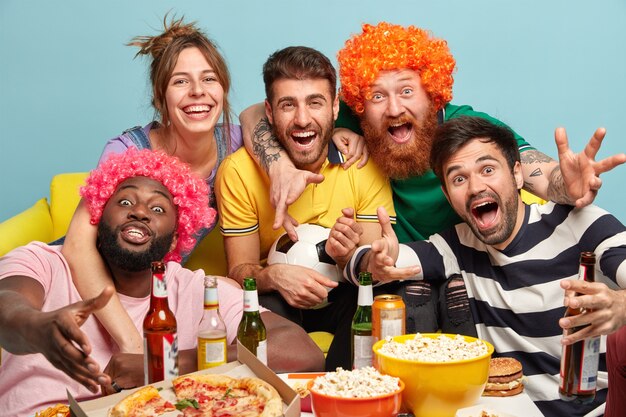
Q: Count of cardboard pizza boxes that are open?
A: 1